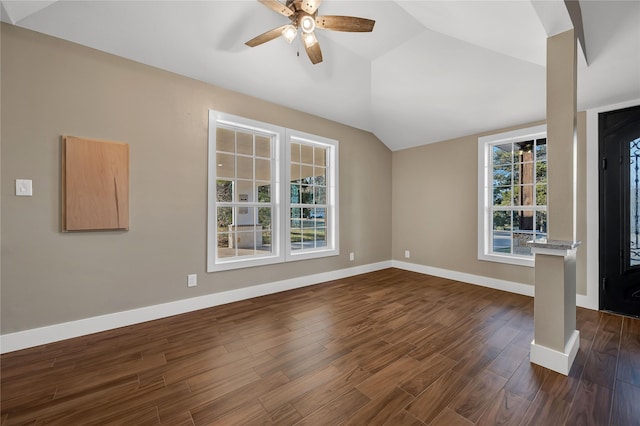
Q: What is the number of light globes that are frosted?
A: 3